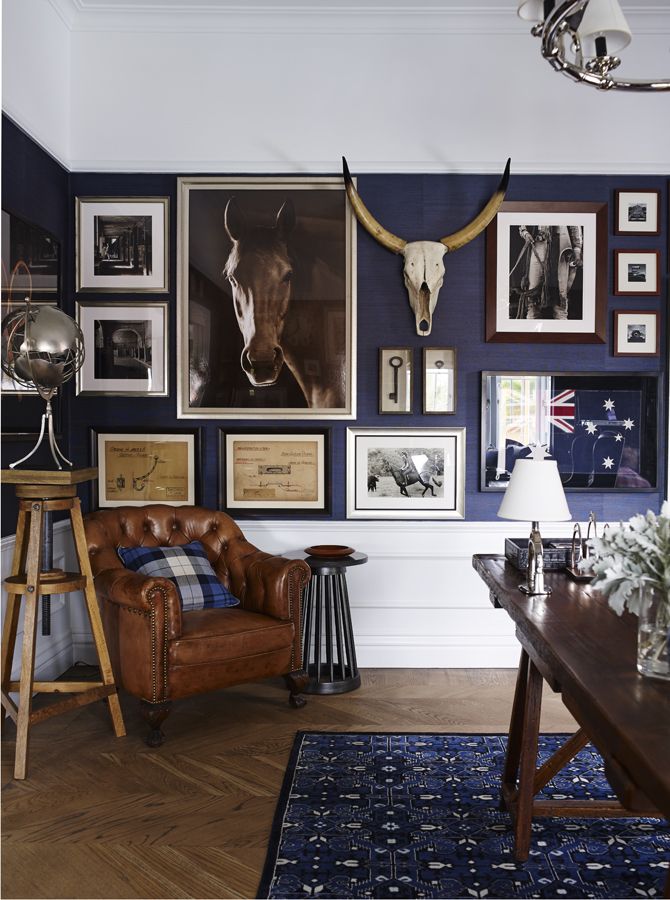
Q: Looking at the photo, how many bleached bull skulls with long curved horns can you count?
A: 1